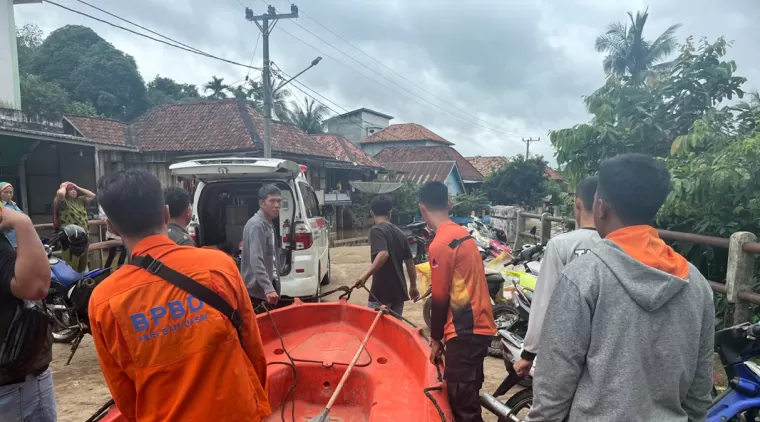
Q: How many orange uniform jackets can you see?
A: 2